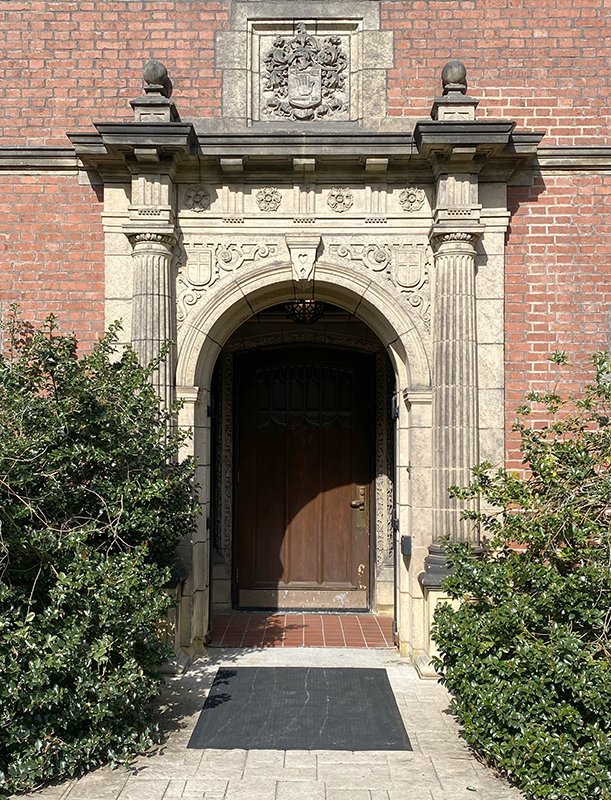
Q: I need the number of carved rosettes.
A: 4